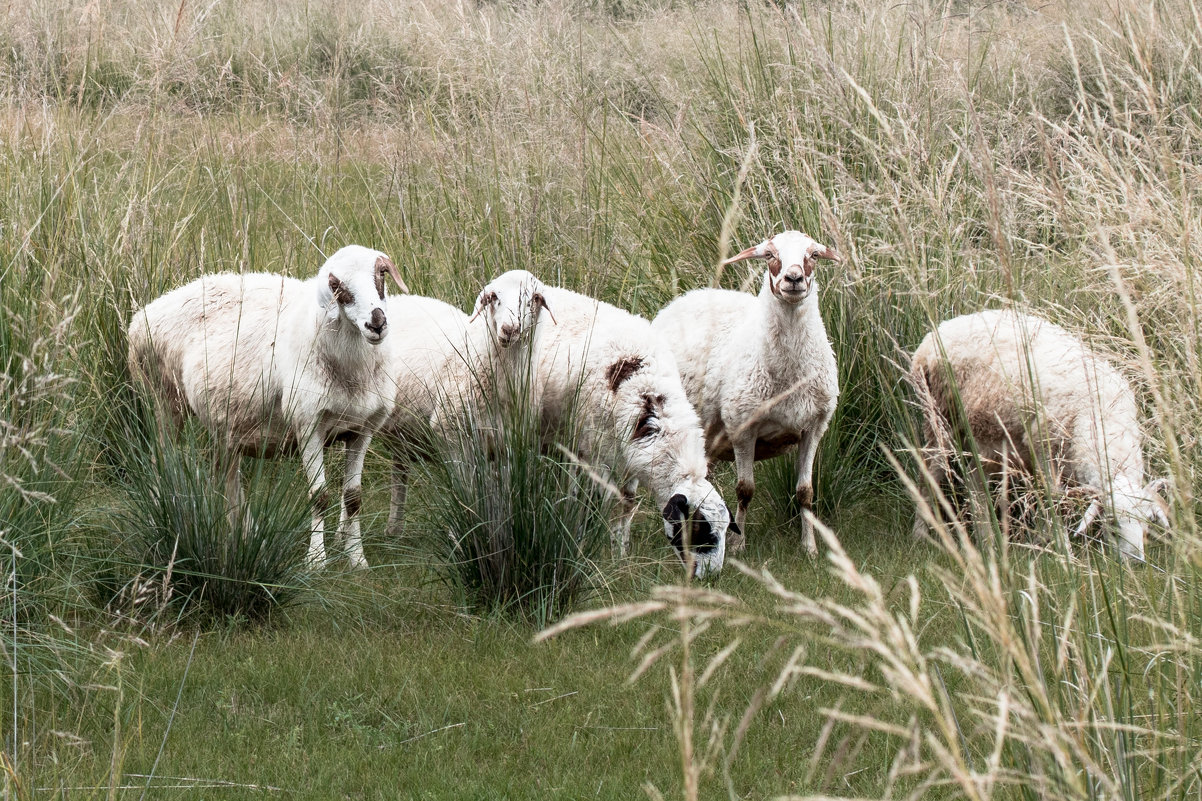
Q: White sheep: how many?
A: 5